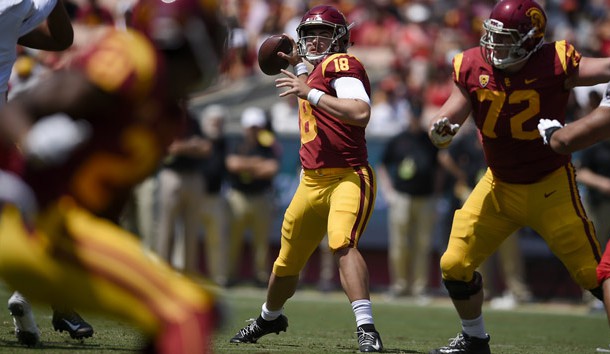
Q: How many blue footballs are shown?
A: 0